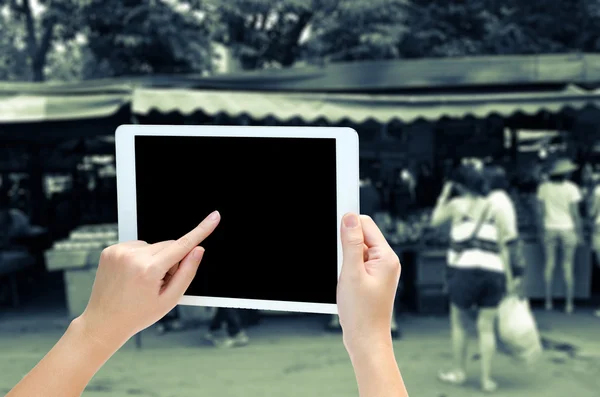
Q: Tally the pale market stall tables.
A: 1